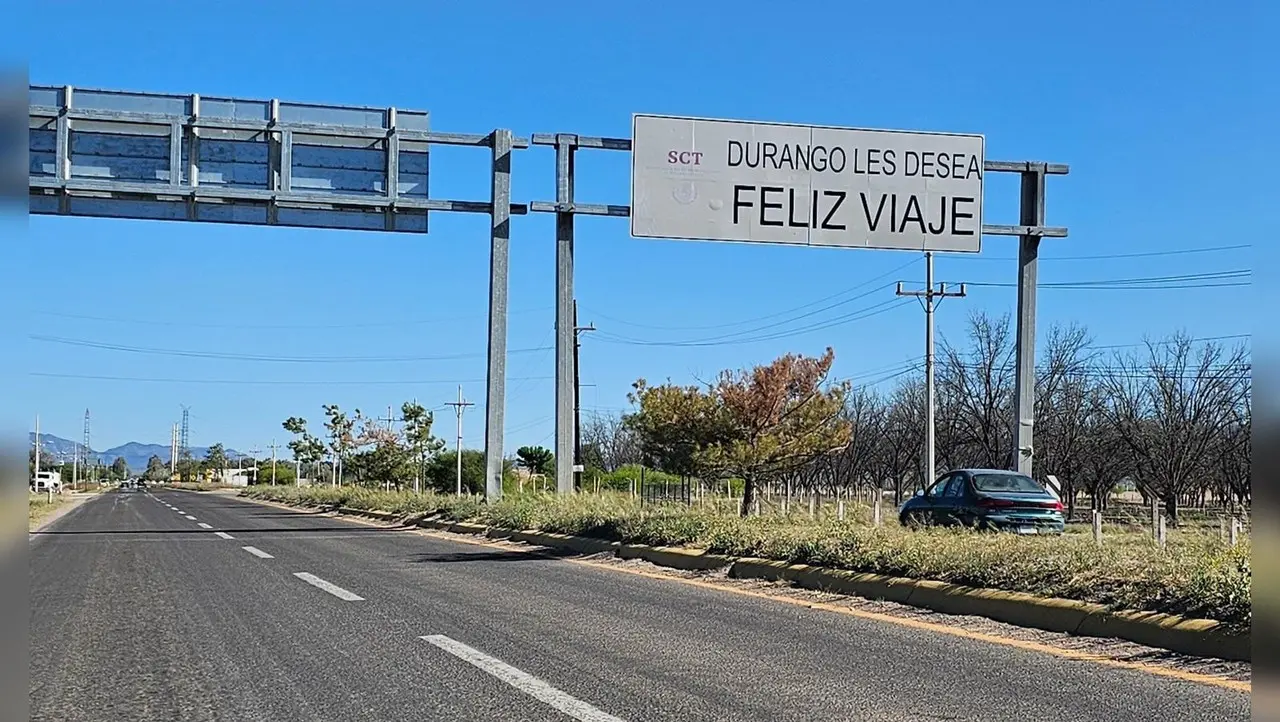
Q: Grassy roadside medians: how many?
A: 1